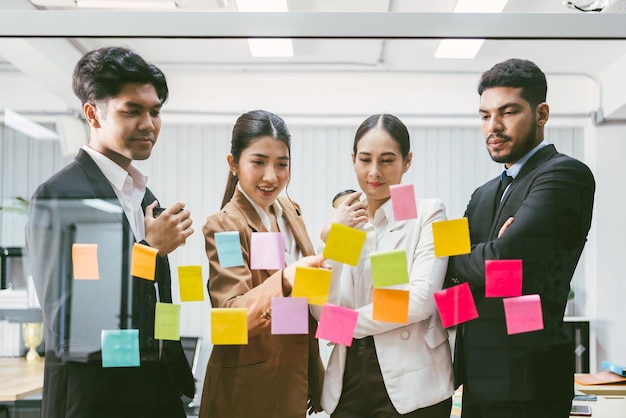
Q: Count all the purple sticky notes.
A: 2